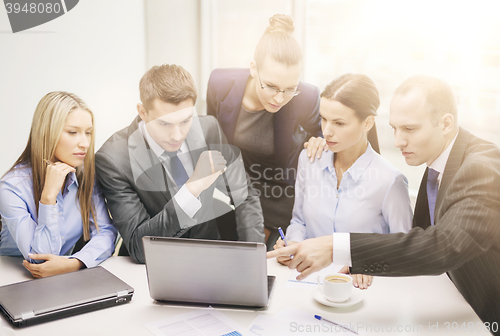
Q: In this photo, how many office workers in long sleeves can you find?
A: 5